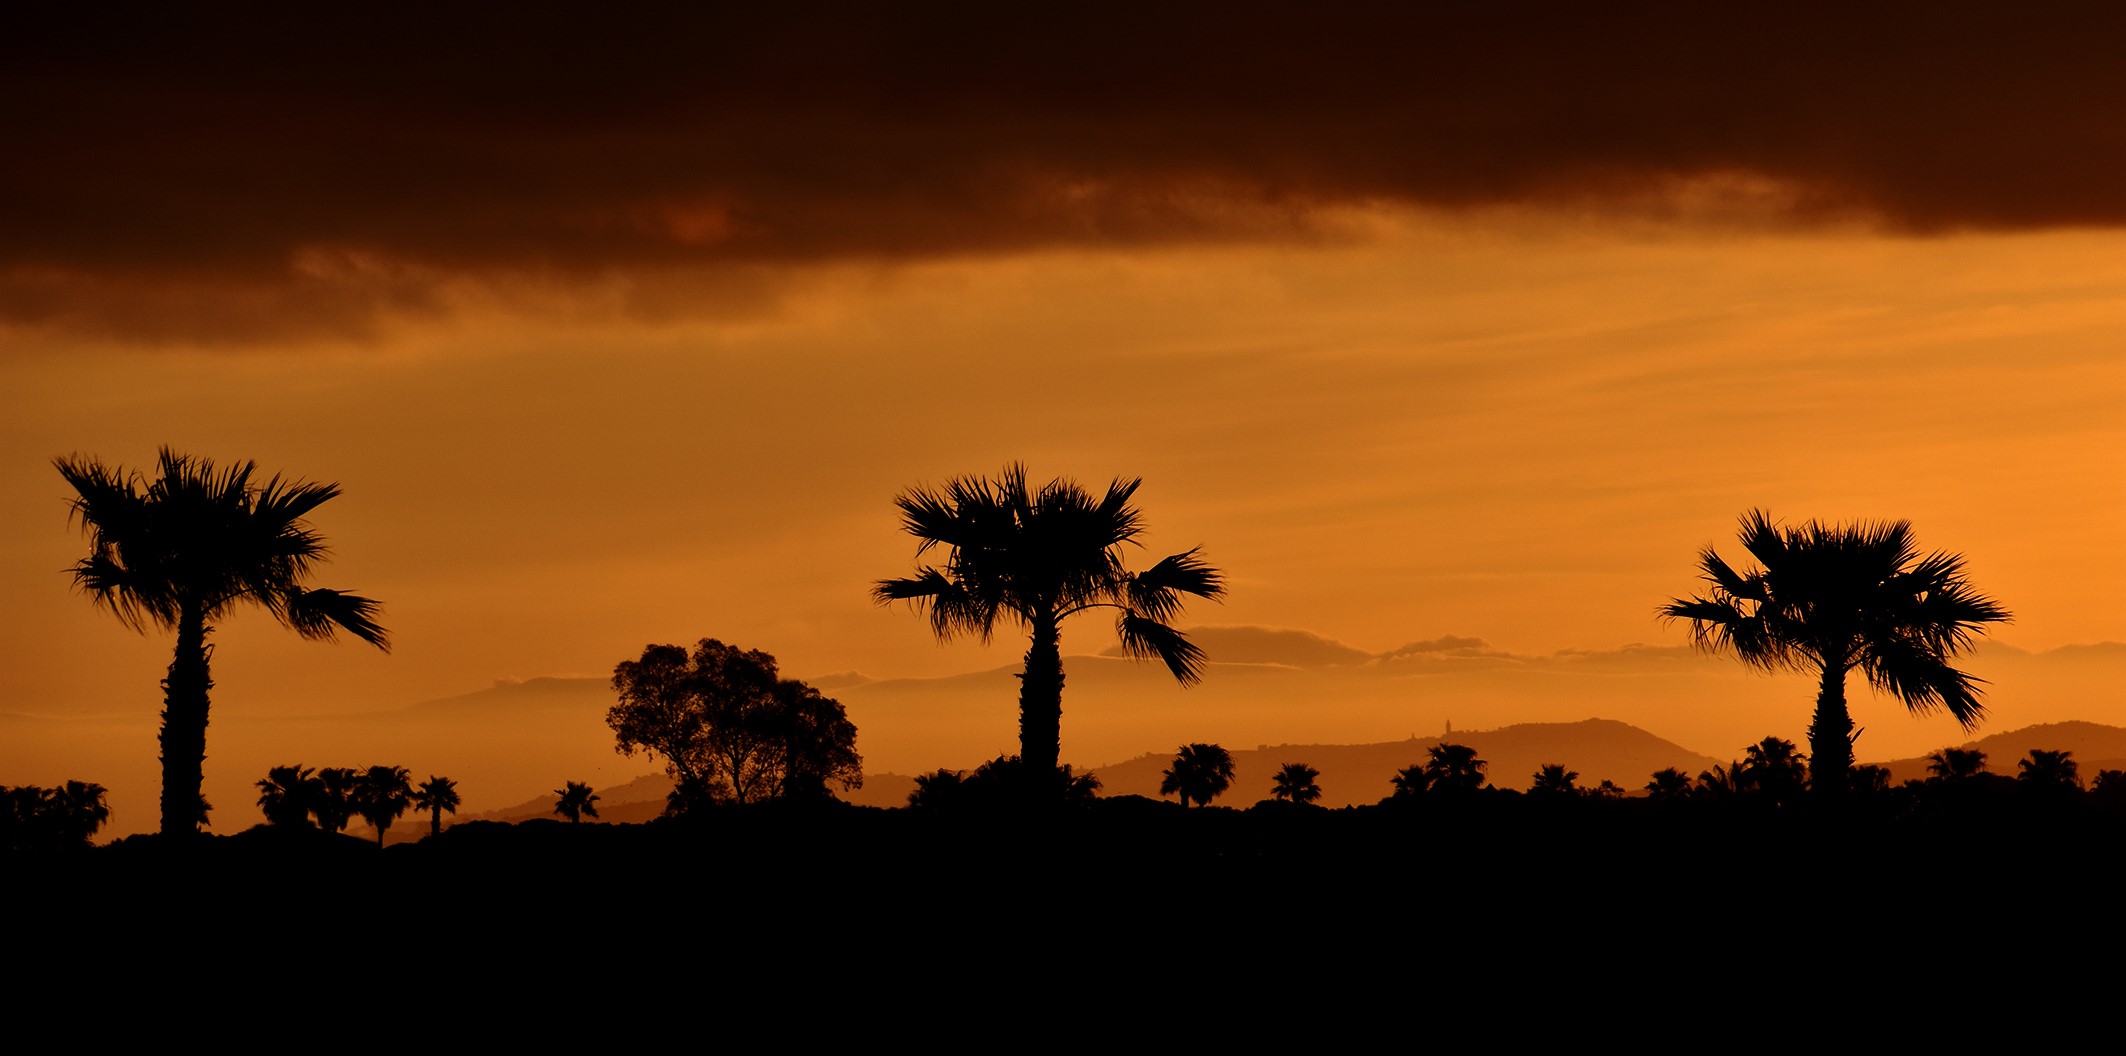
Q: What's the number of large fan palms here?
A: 3